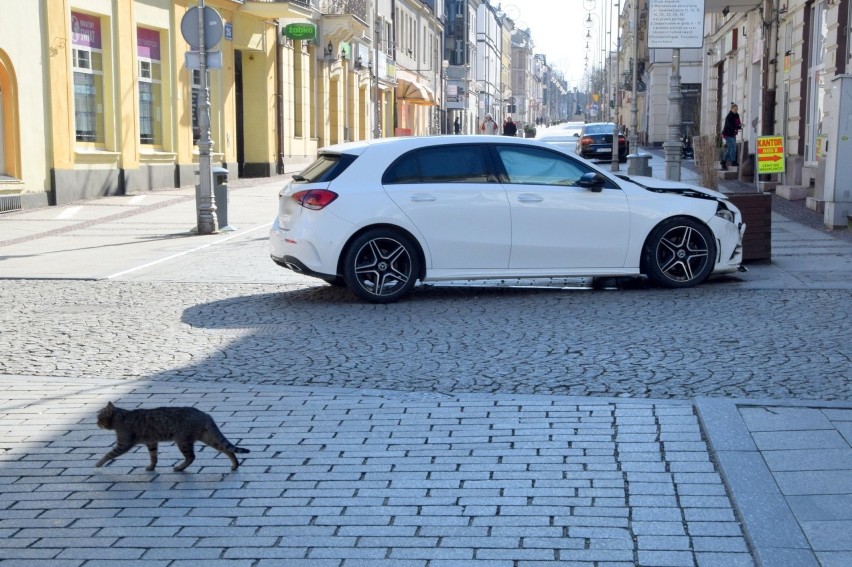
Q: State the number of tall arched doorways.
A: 1